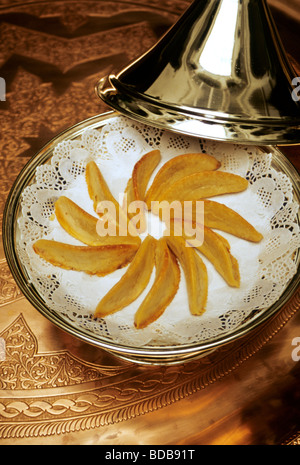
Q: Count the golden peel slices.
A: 11